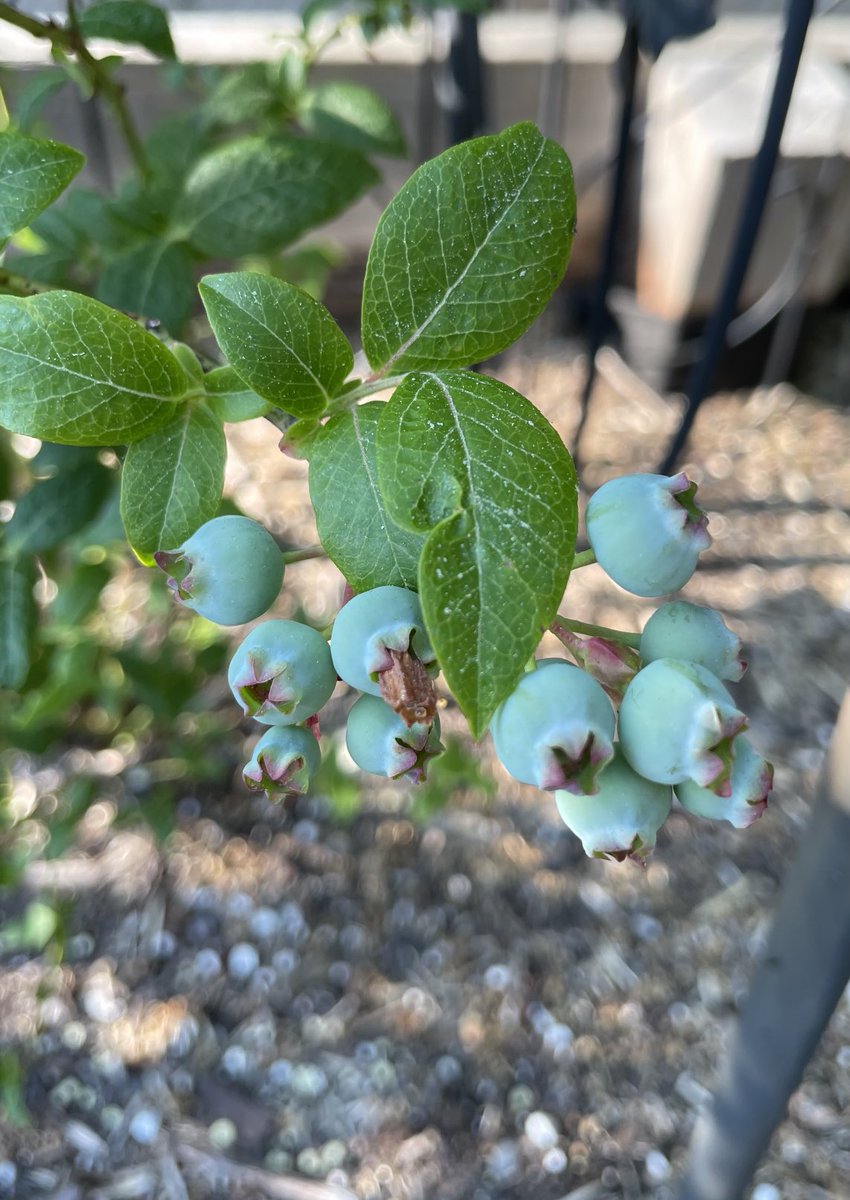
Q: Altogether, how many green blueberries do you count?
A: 11